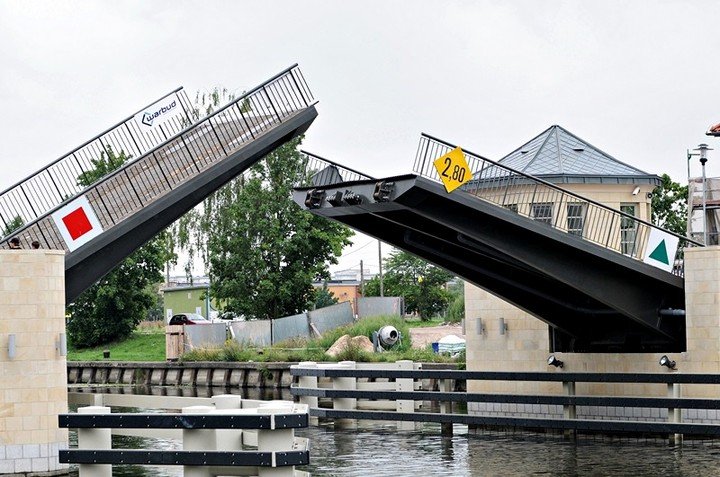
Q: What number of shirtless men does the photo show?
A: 0